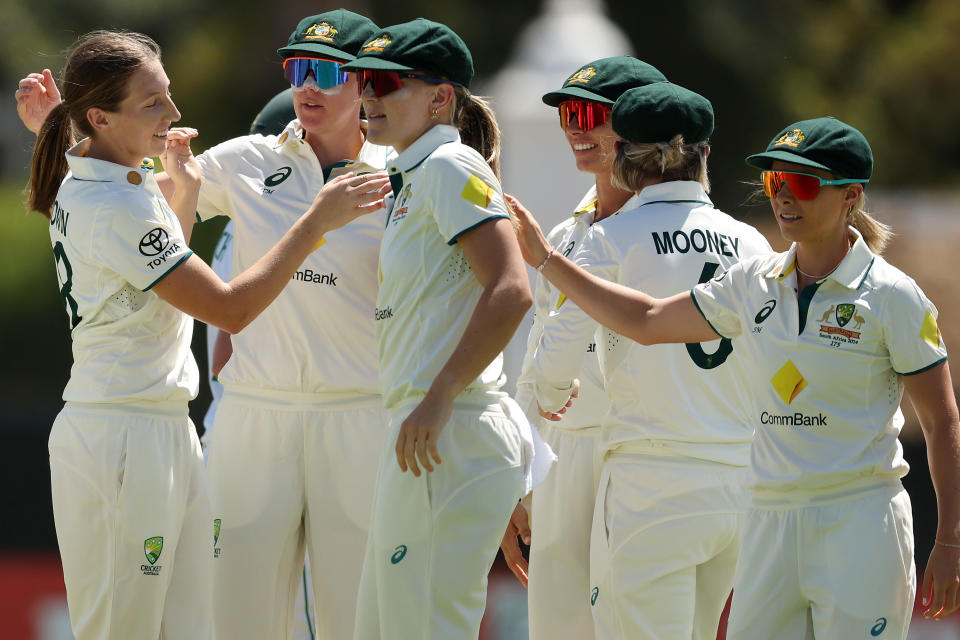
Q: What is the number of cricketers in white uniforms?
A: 6